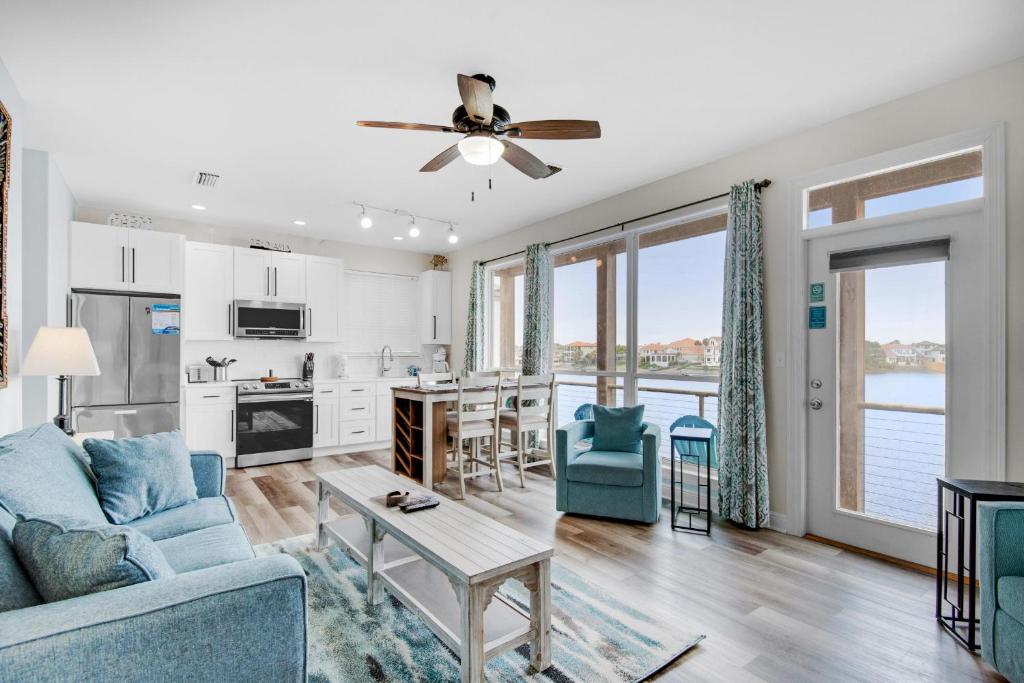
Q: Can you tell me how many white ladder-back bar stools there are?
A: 4